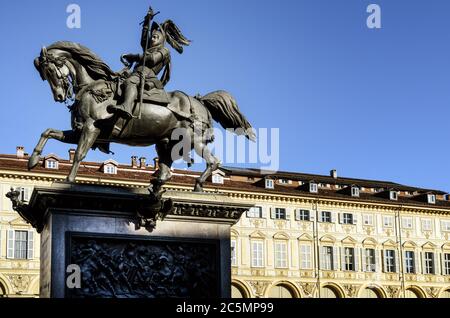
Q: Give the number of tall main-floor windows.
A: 12